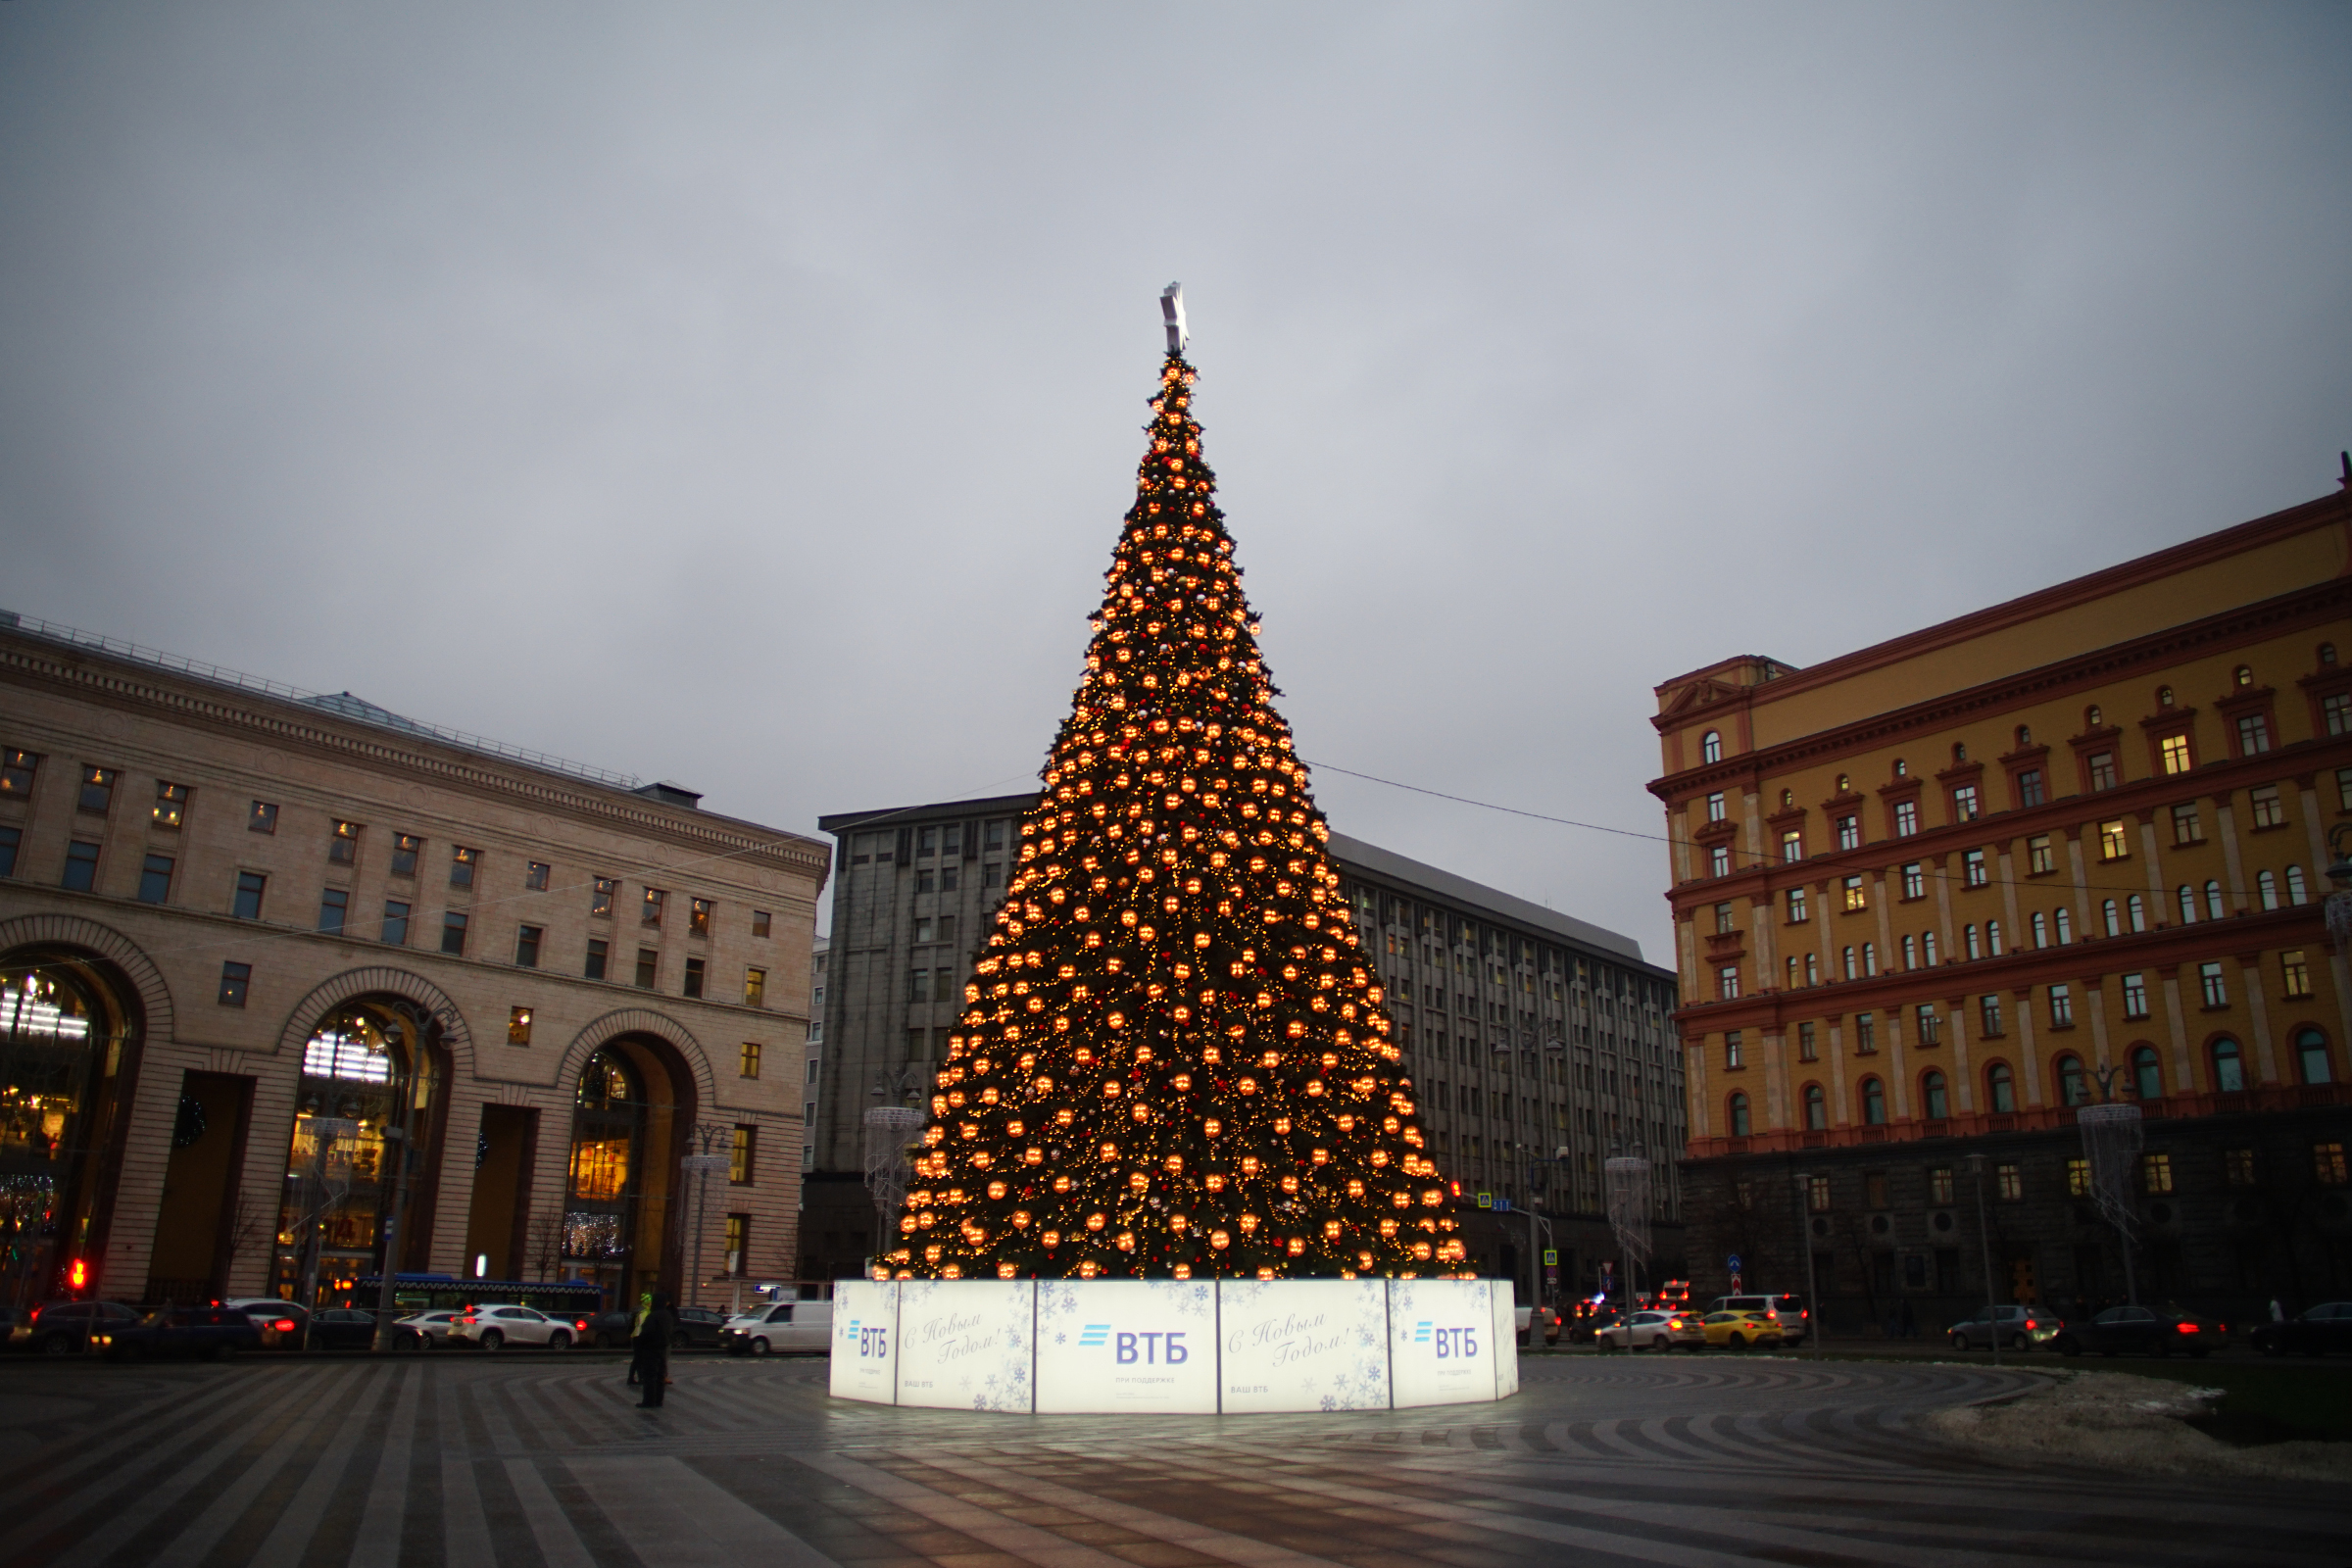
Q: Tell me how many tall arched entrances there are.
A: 3